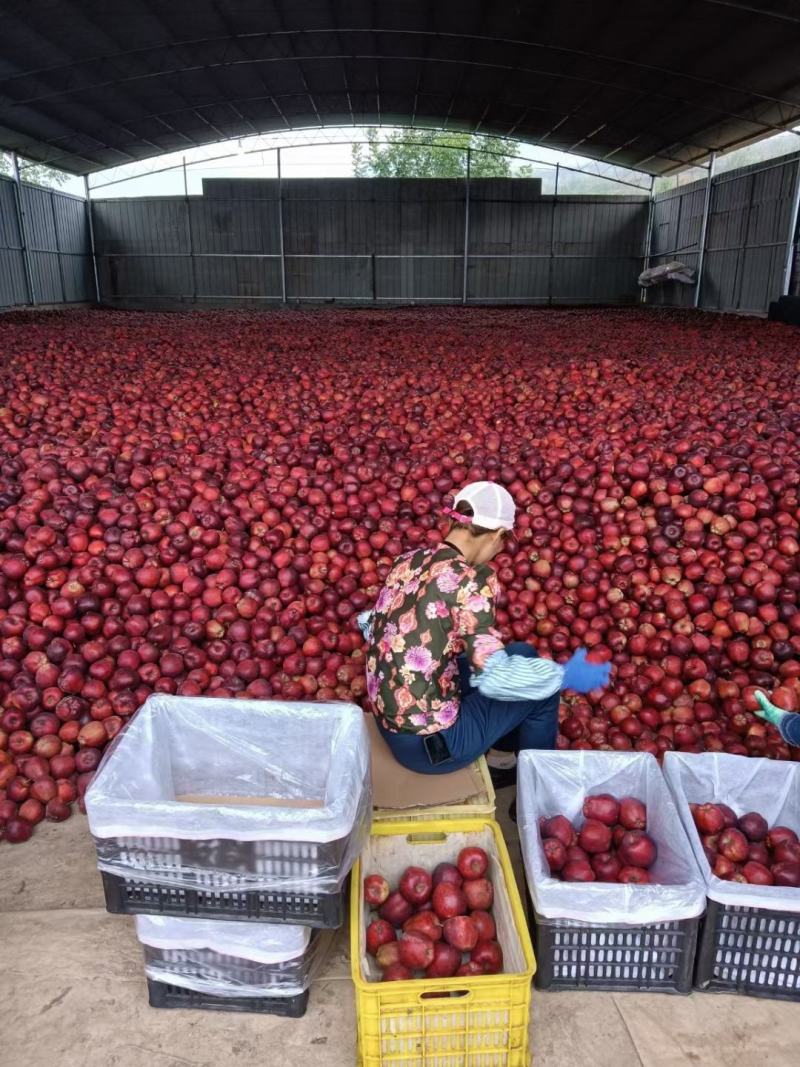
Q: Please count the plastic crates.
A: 6